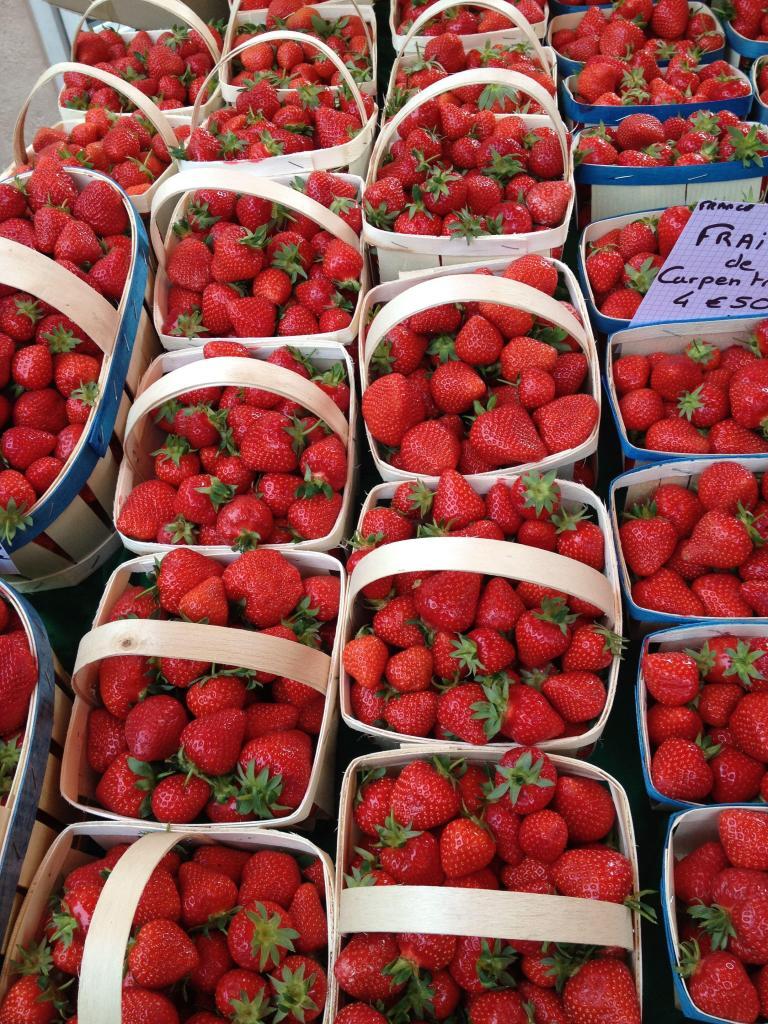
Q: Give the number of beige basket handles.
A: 14